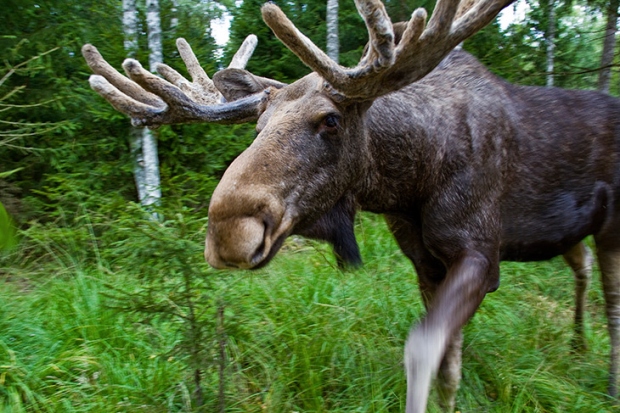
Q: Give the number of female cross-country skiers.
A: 0